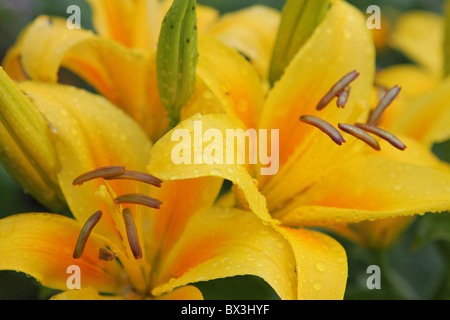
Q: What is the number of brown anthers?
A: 12